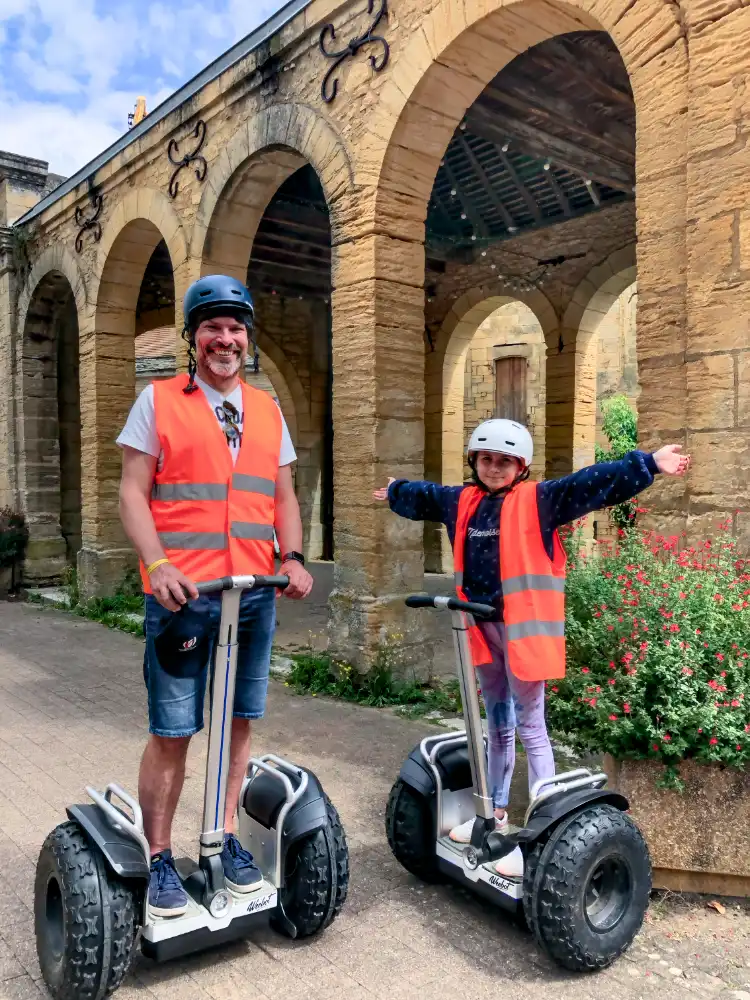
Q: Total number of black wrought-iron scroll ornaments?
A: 3